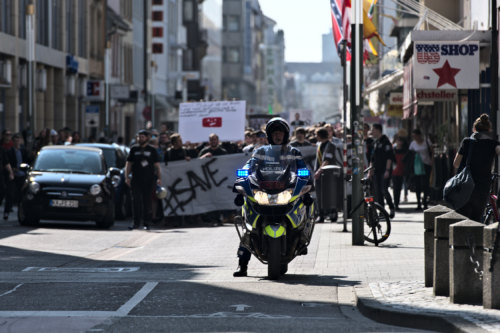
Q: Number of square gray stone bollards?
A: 4